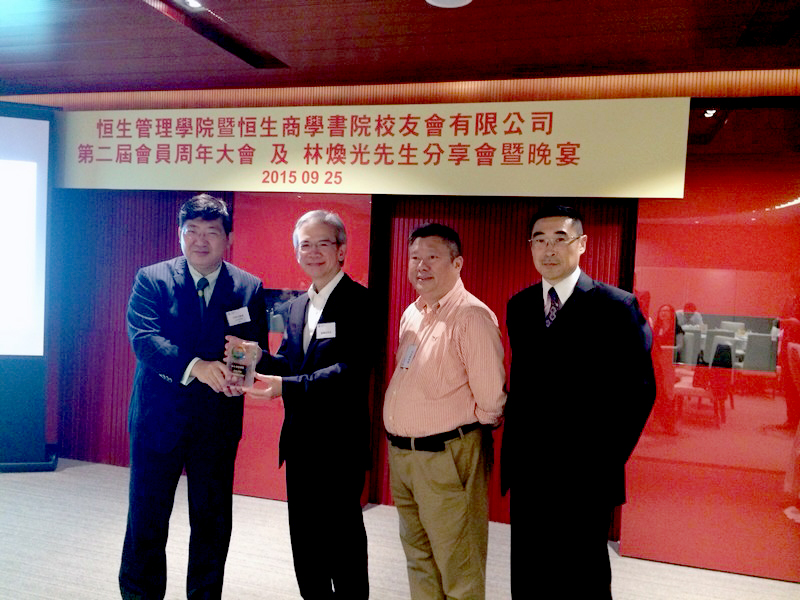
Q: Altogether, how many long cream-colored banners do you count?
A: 1